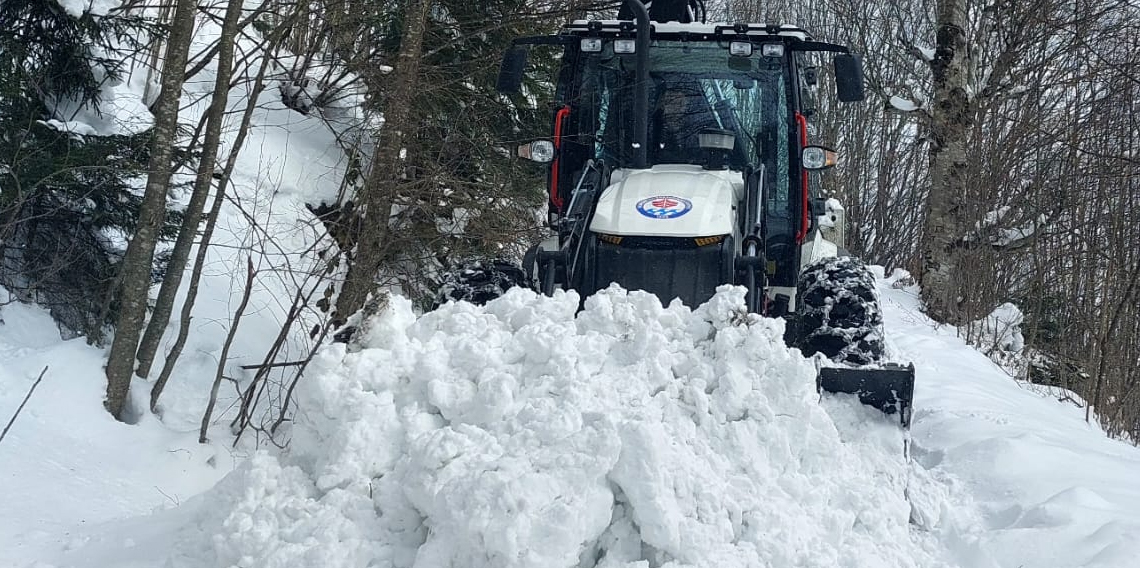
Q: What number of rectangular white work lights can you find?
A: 4